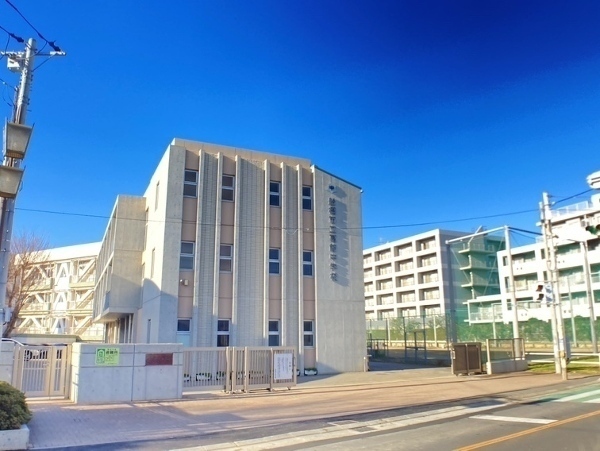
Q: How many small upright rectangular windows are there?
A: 12